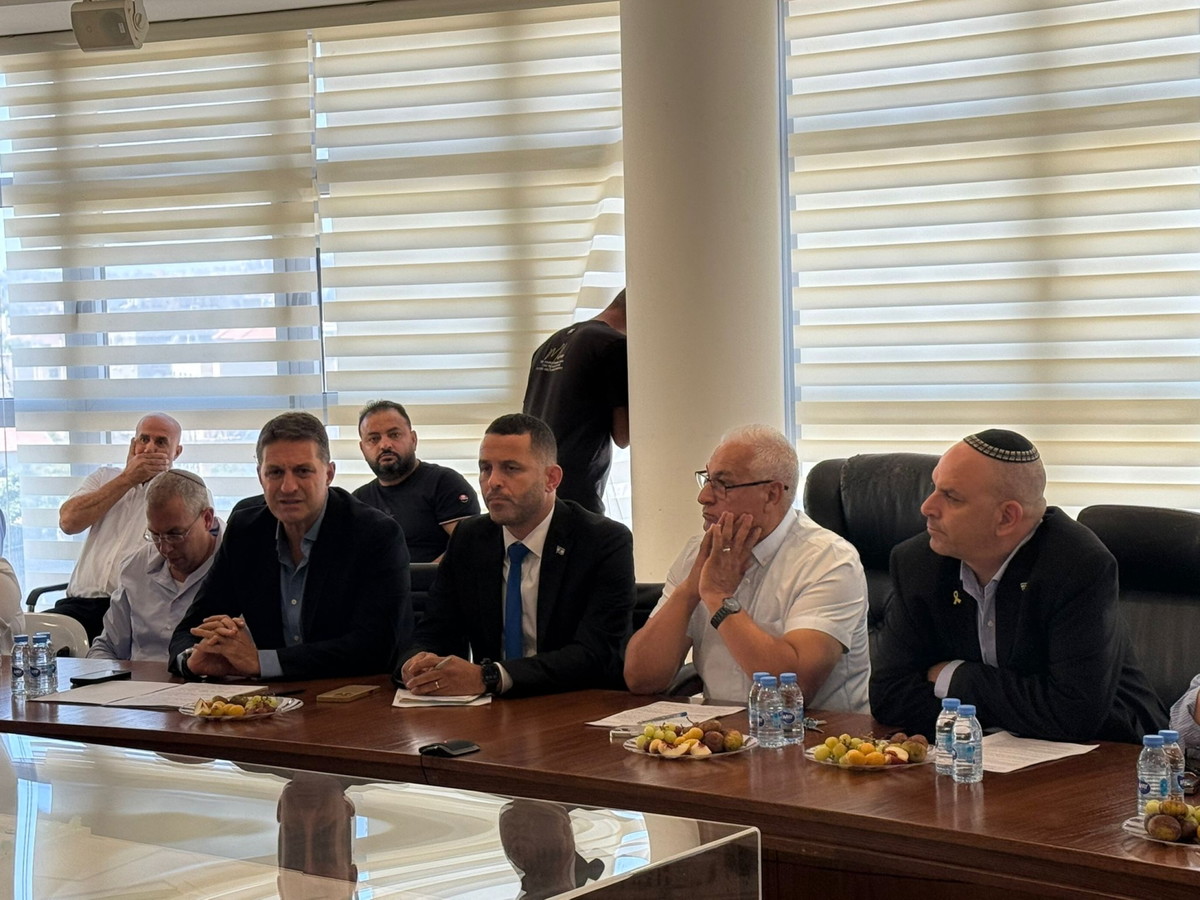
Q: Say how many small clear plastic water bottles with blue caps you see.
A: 10